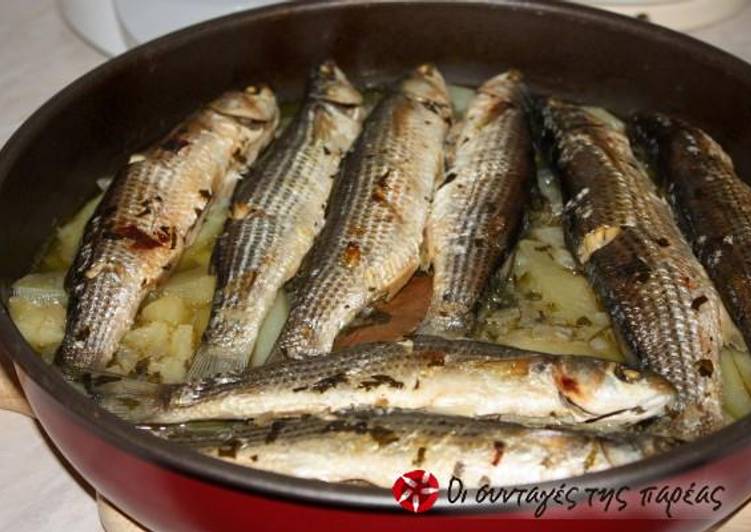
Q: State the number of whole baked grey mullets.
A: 8